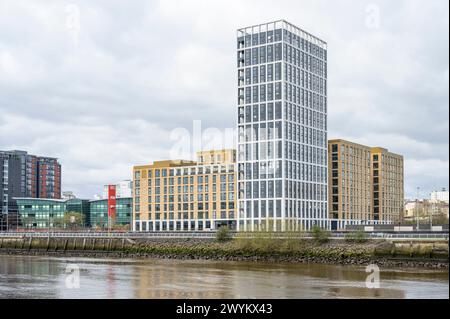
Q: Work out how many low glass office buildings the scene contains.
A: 2